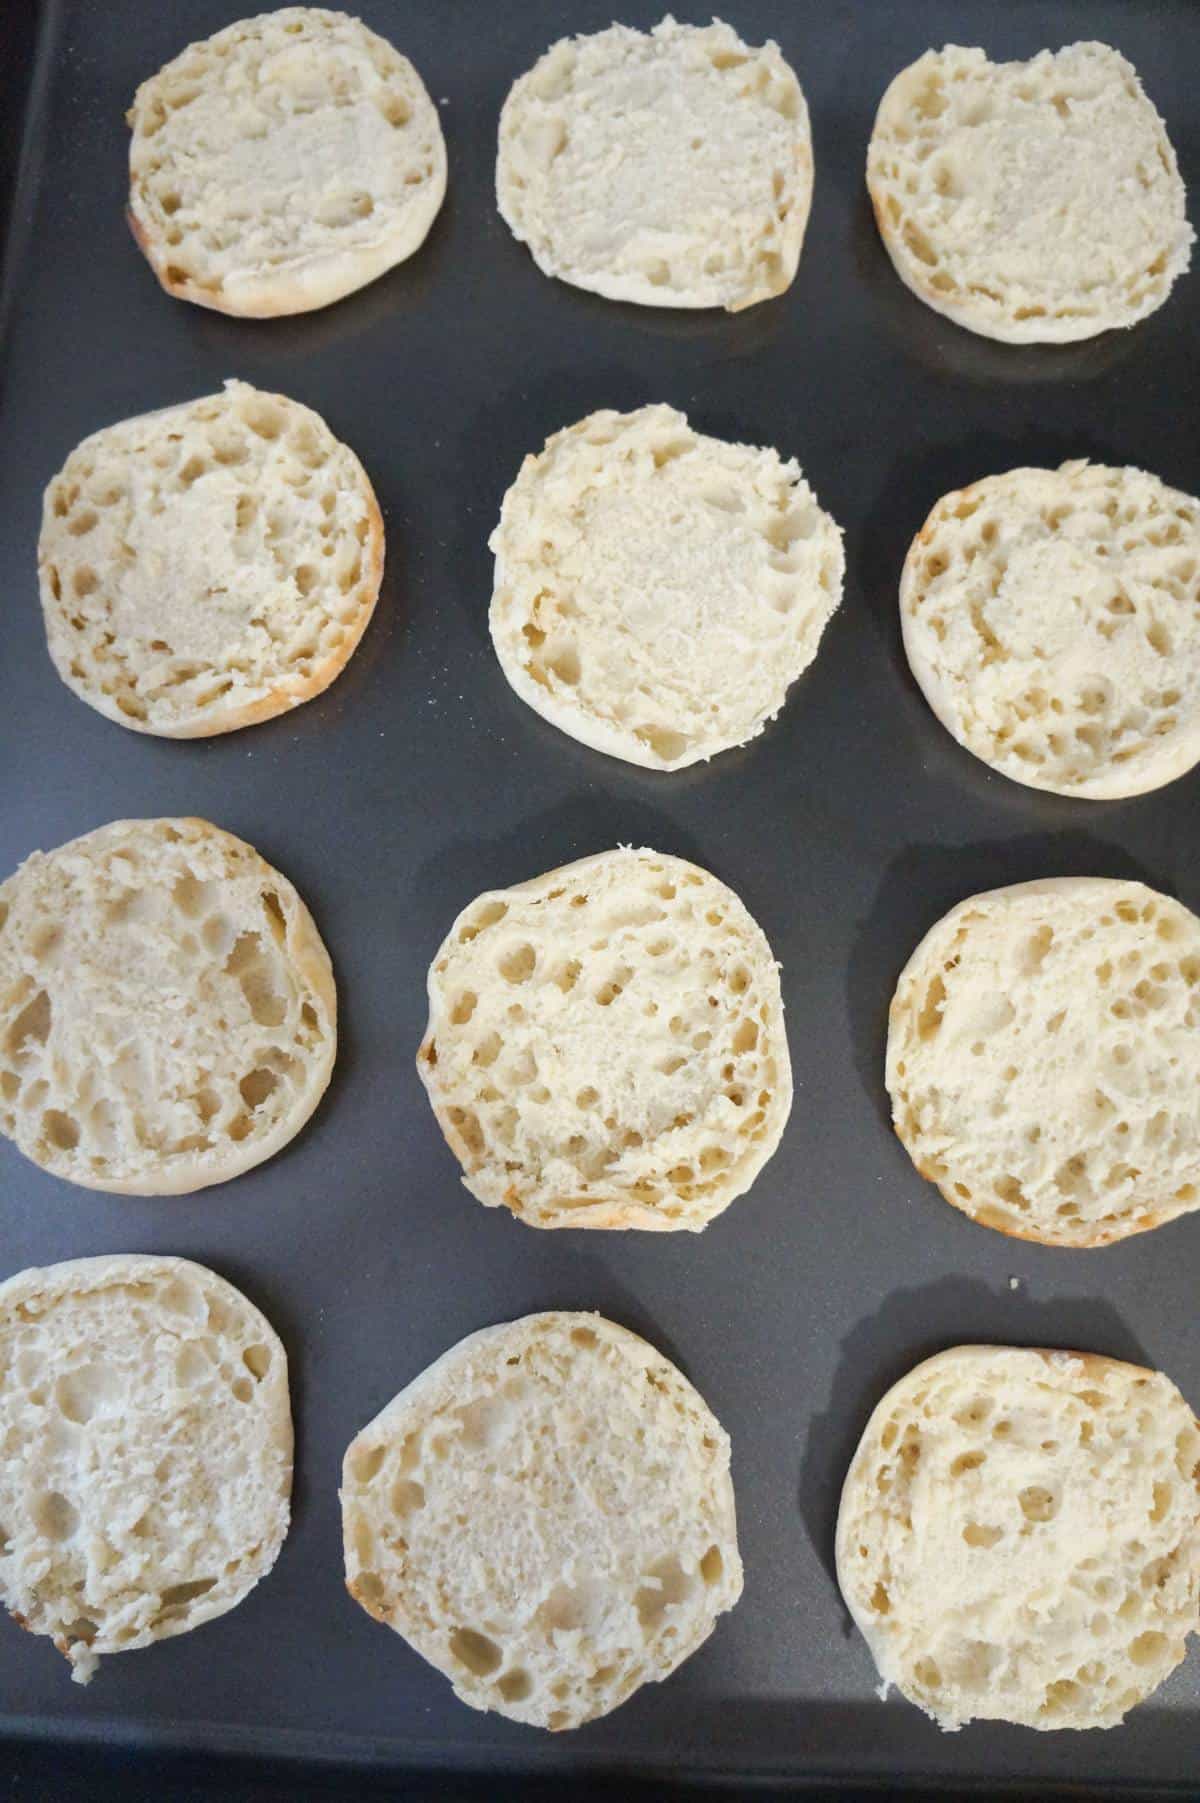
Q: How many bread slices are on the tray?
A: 12